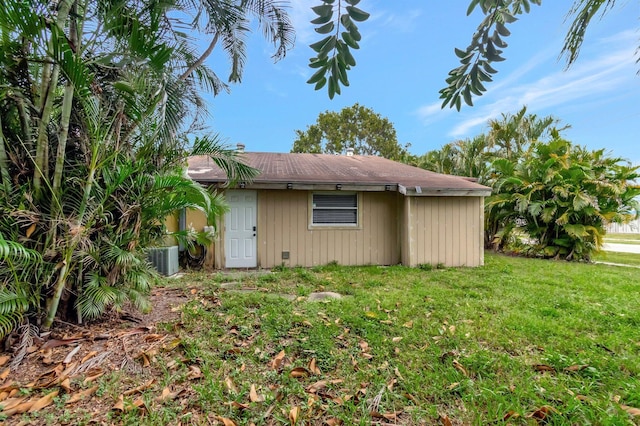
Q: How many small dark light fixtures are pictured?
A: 4